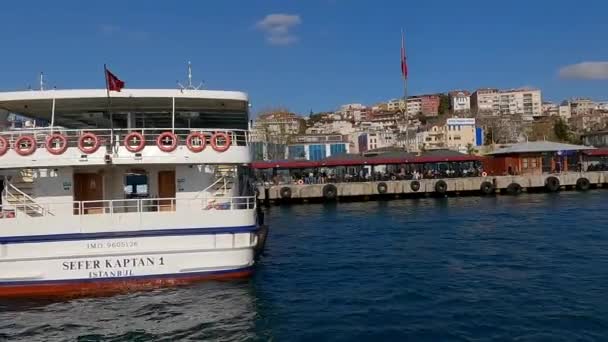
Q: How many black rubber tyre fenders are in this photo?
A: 9